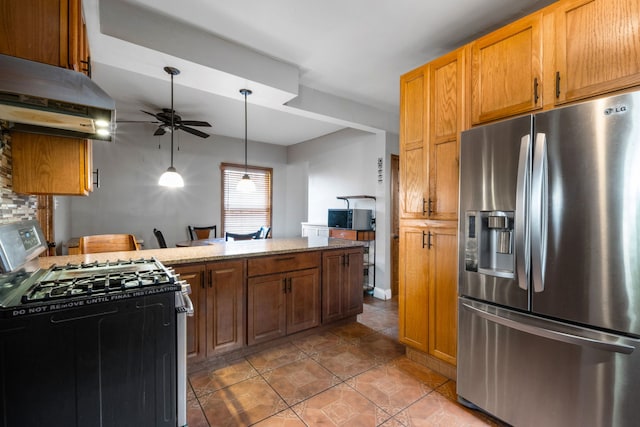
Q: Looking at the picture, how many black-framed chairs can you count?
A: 4